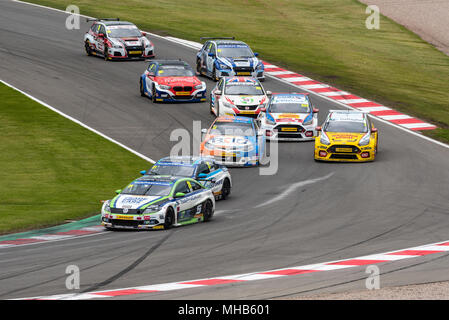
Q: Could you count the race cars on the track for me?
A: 9